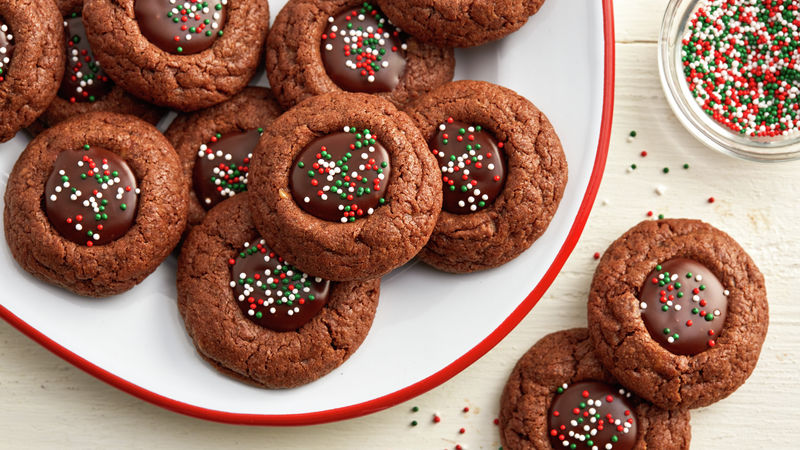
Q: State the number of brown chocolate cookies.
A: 12